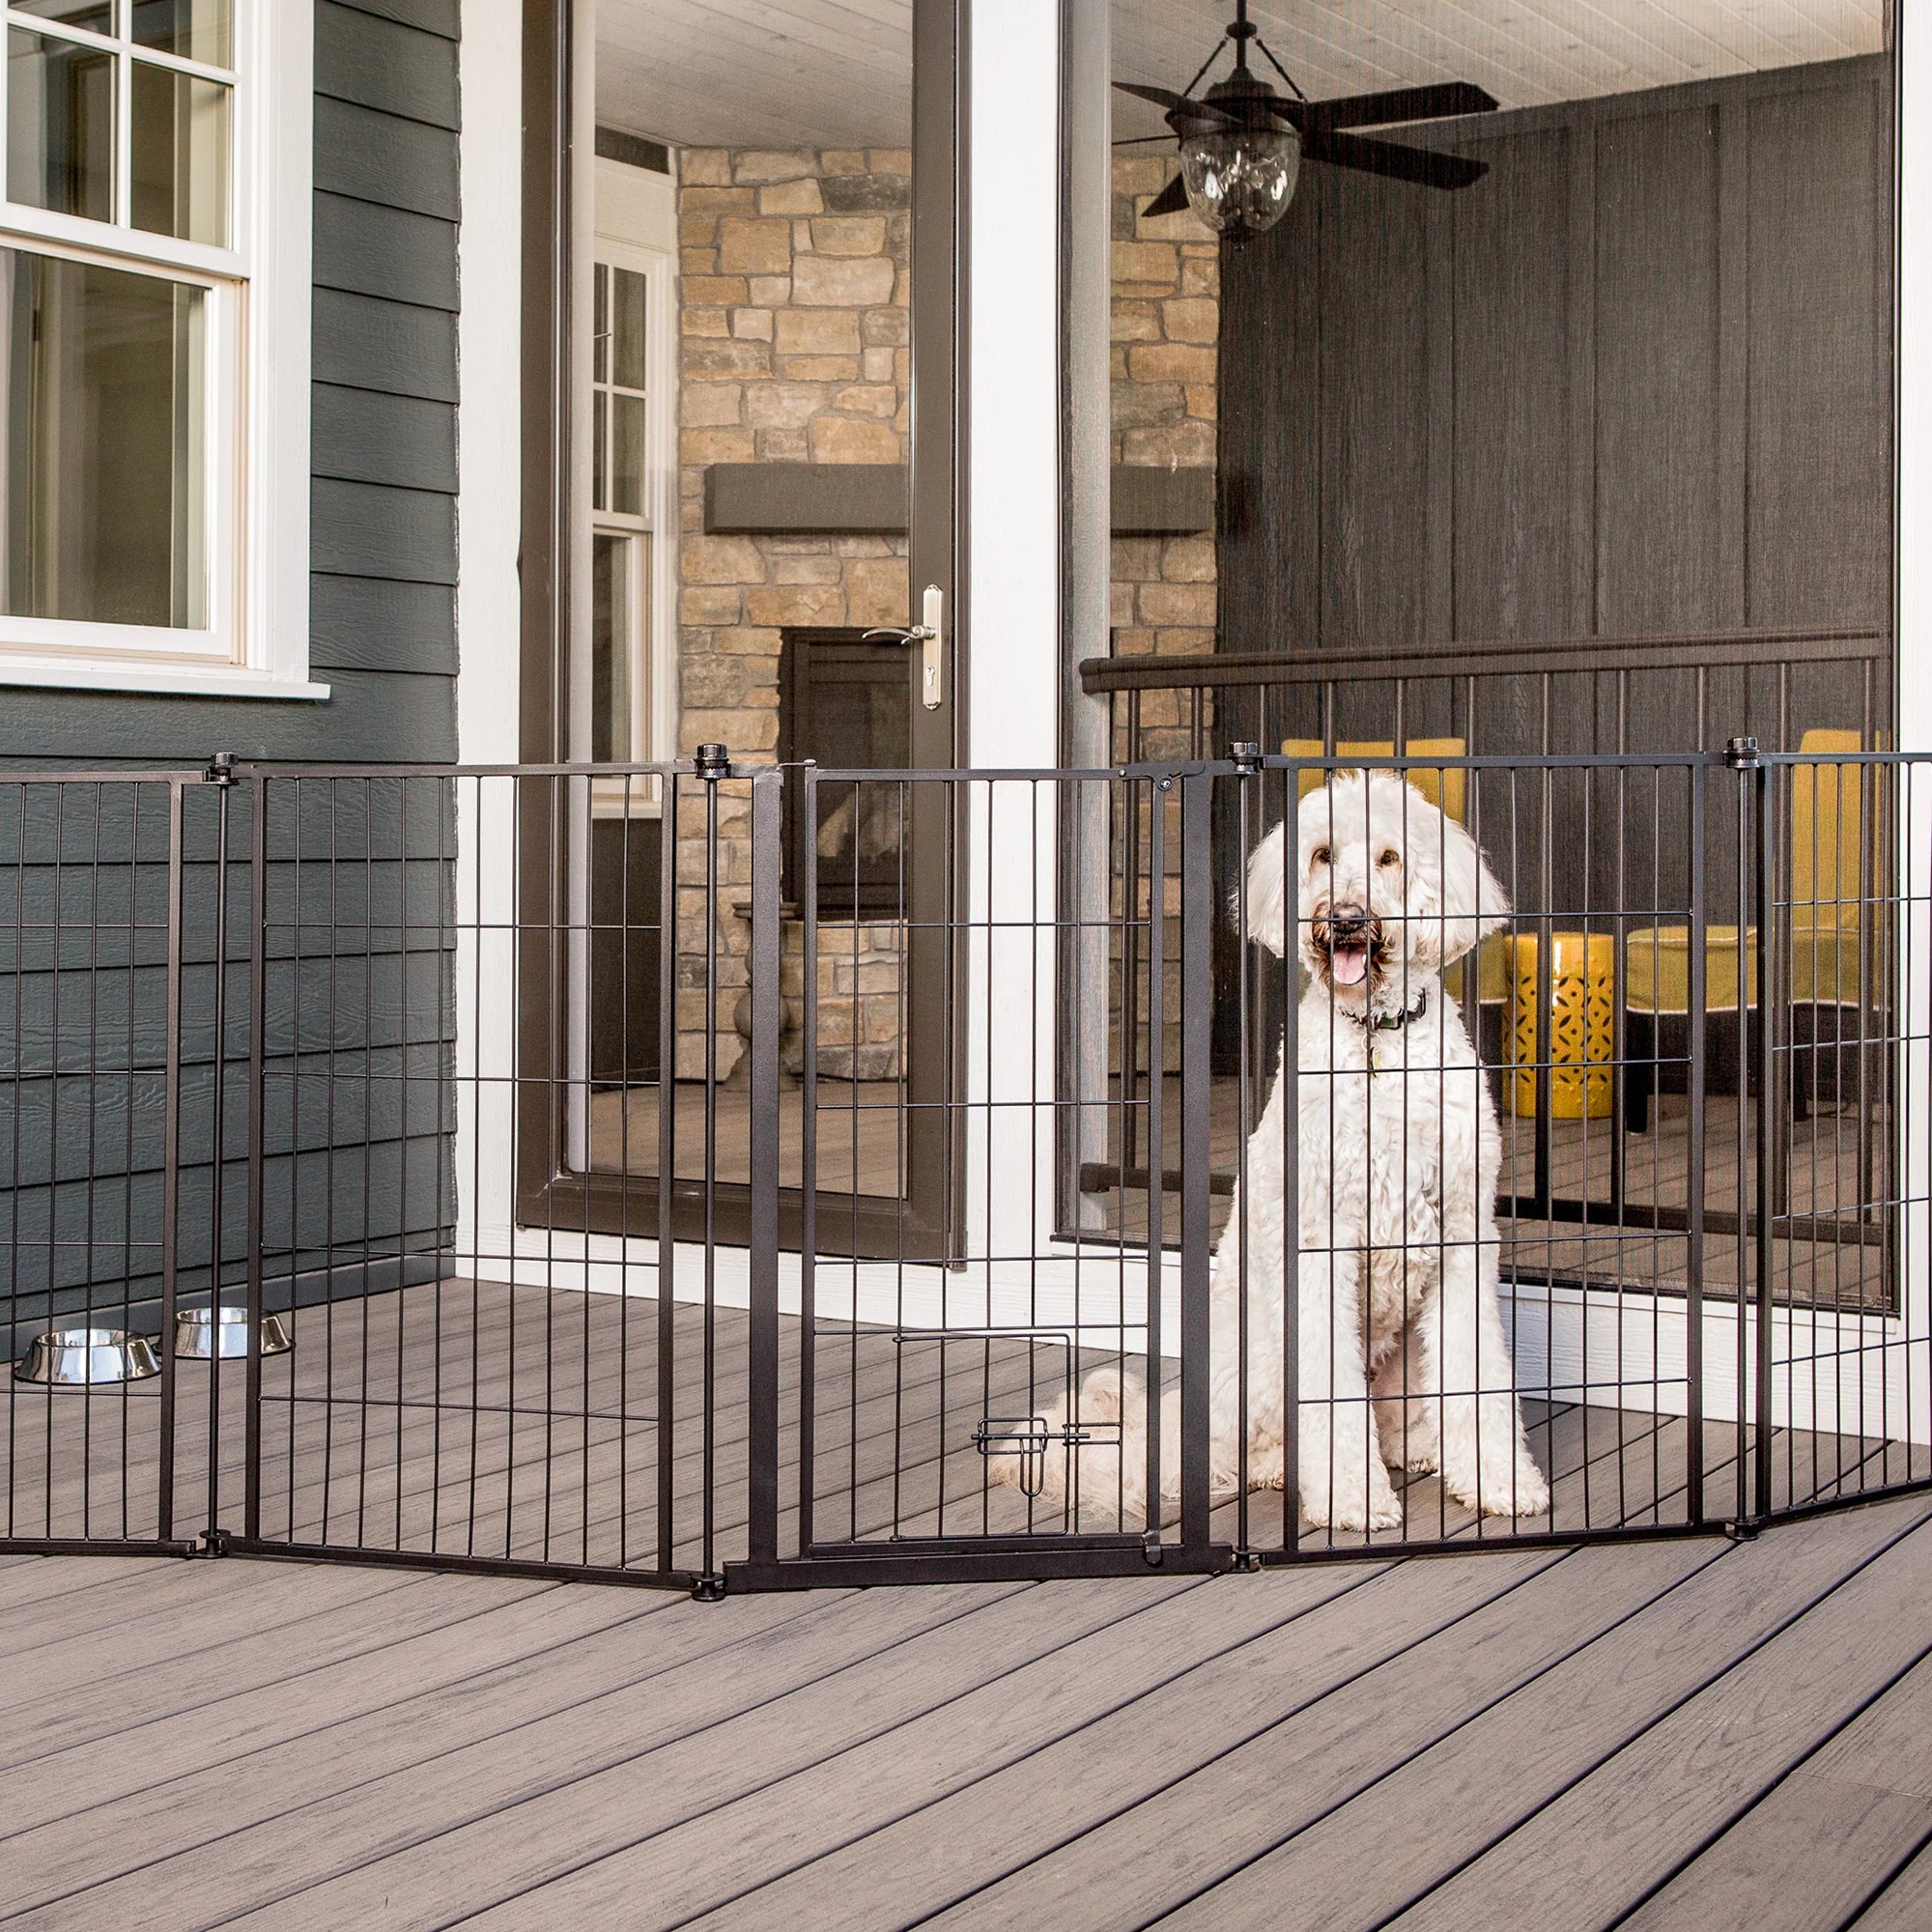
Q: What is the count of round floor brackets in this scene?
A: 4